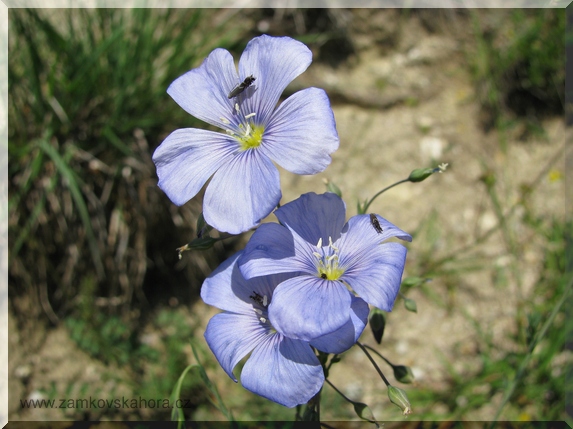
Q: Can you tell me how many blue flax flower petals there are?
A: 15